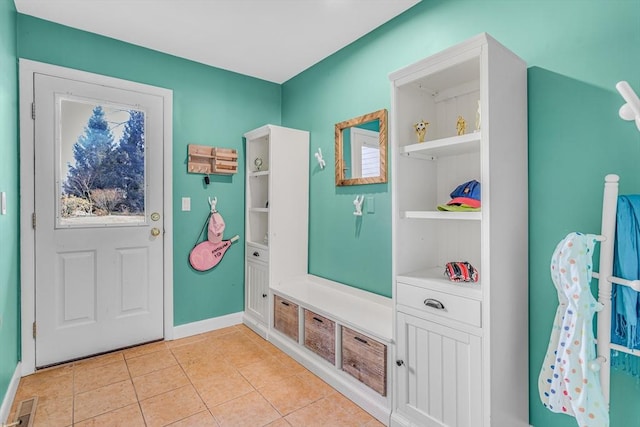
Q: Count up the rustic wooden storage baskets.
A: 3